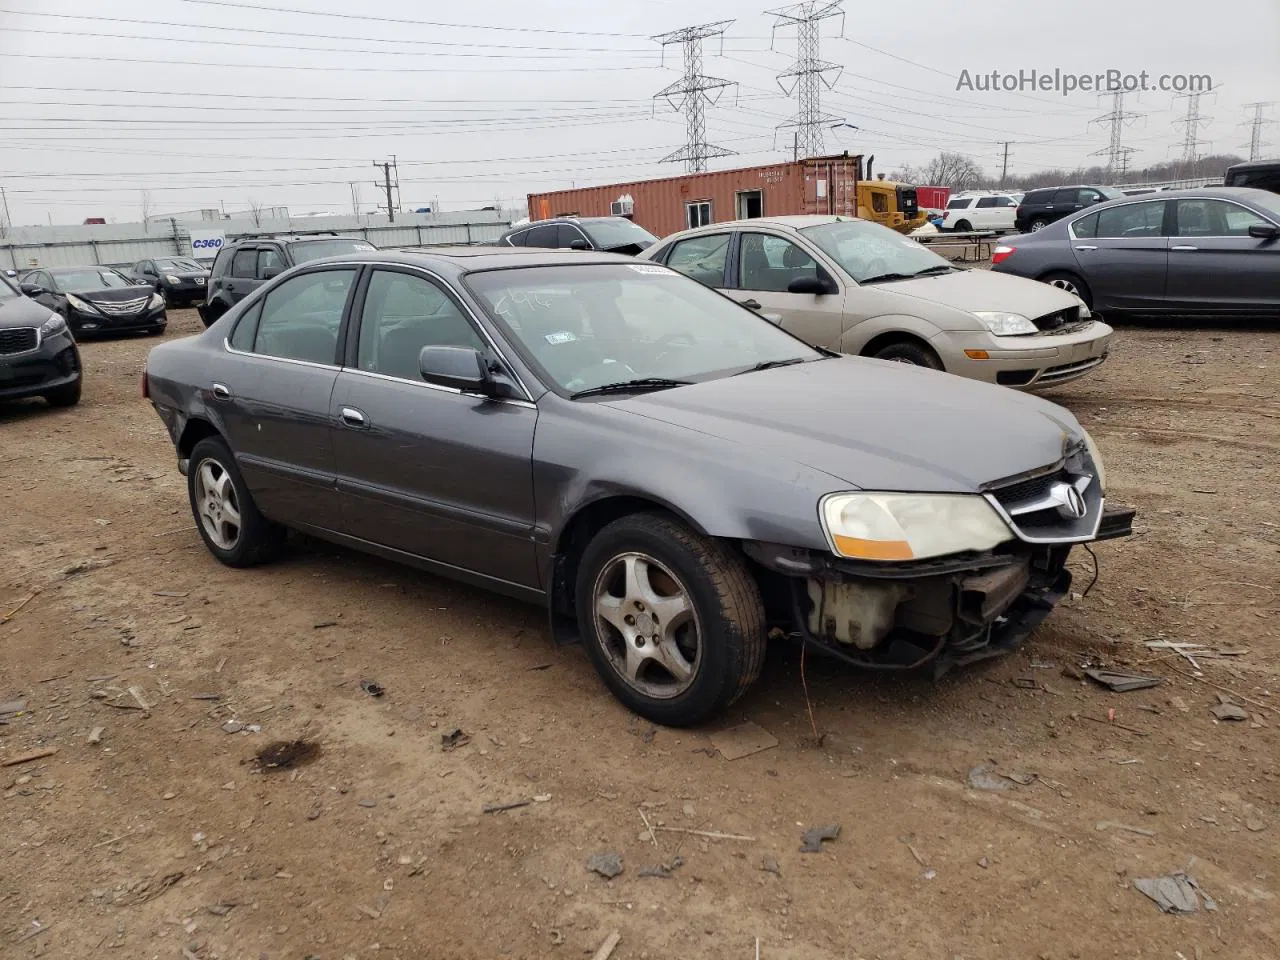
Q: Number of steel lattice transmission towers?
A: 5